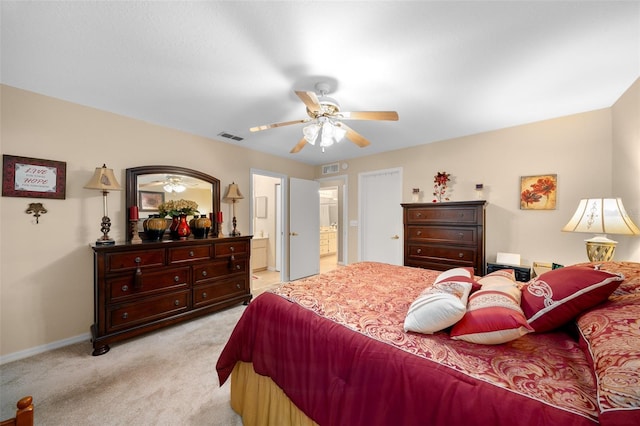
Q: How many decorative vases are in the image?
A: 3